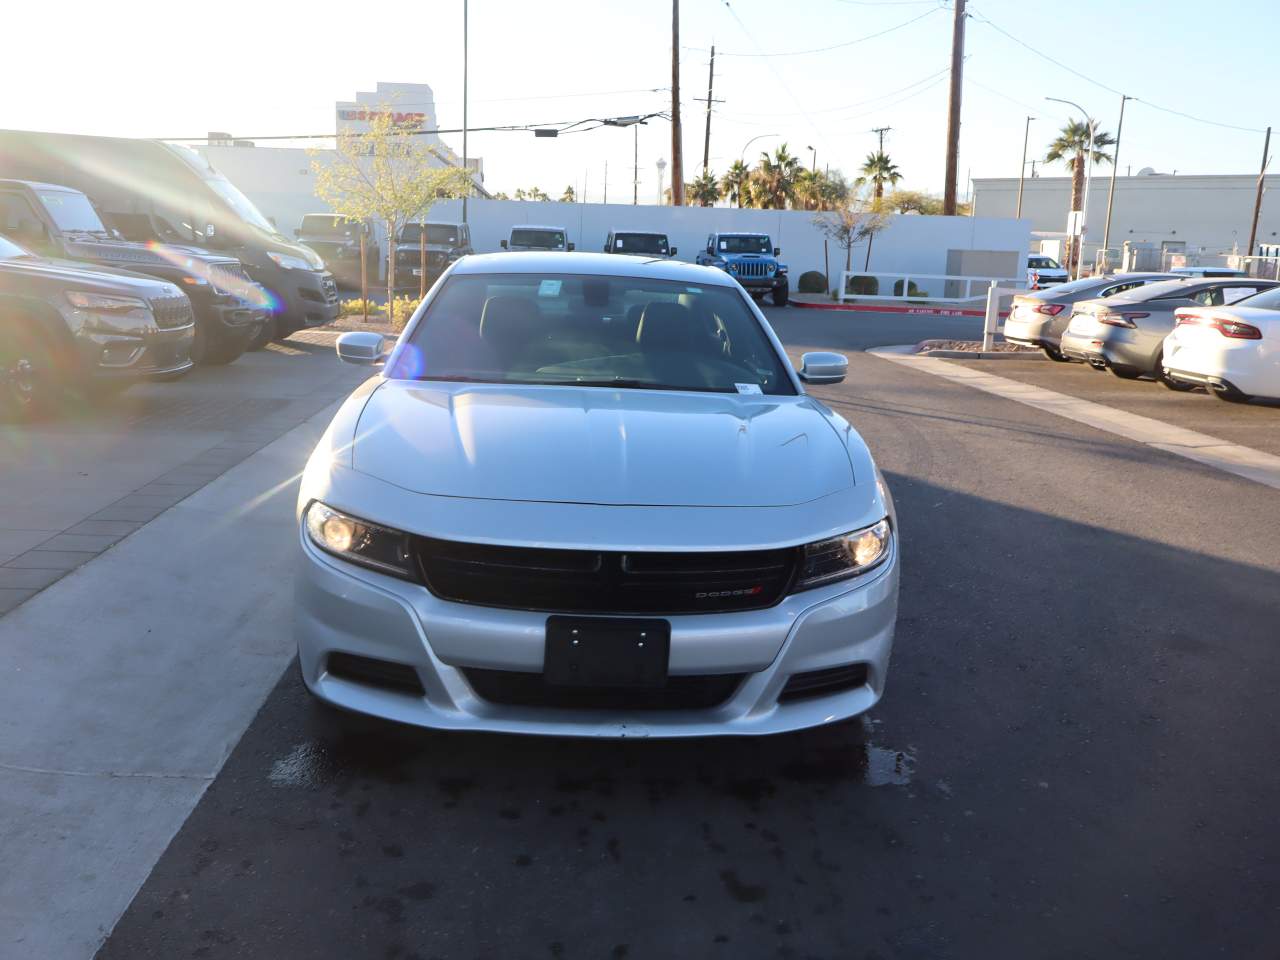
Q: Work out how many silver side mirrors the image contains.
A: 2